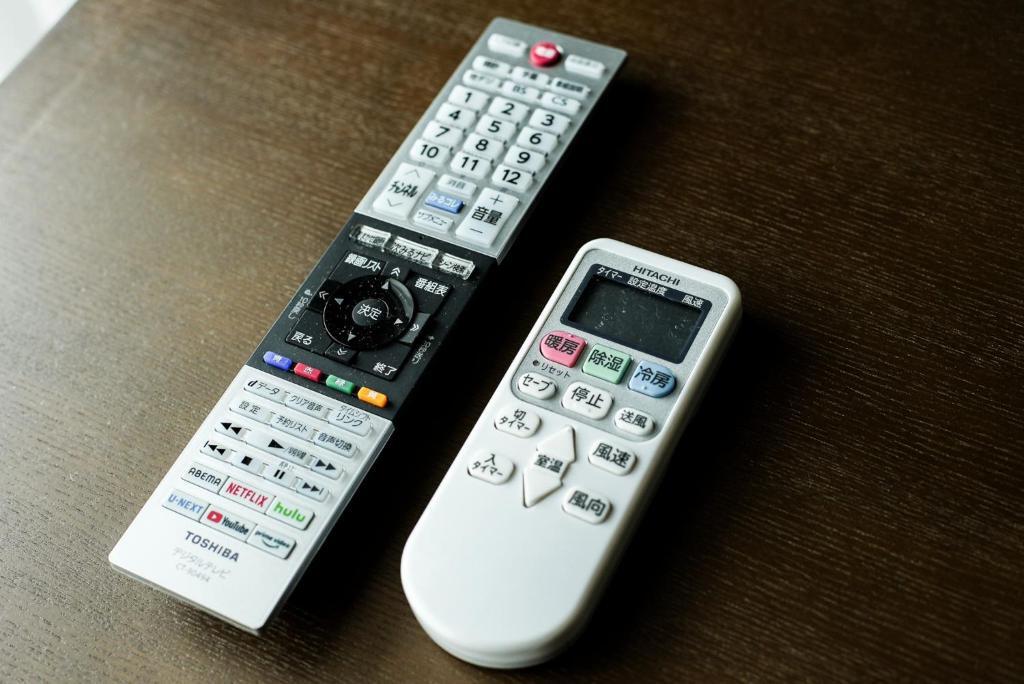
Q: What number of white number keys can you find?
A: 12